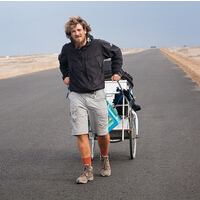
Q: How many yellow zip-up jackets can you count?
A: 0